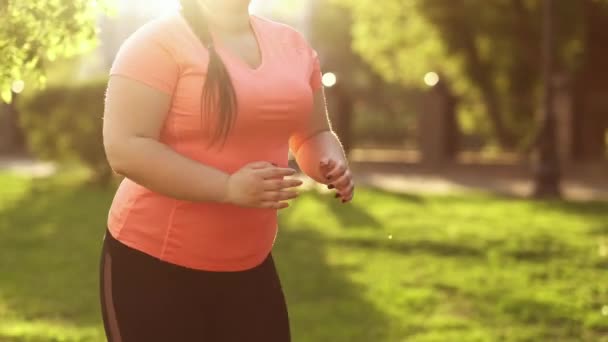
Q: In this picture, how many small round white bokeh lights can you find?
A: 3